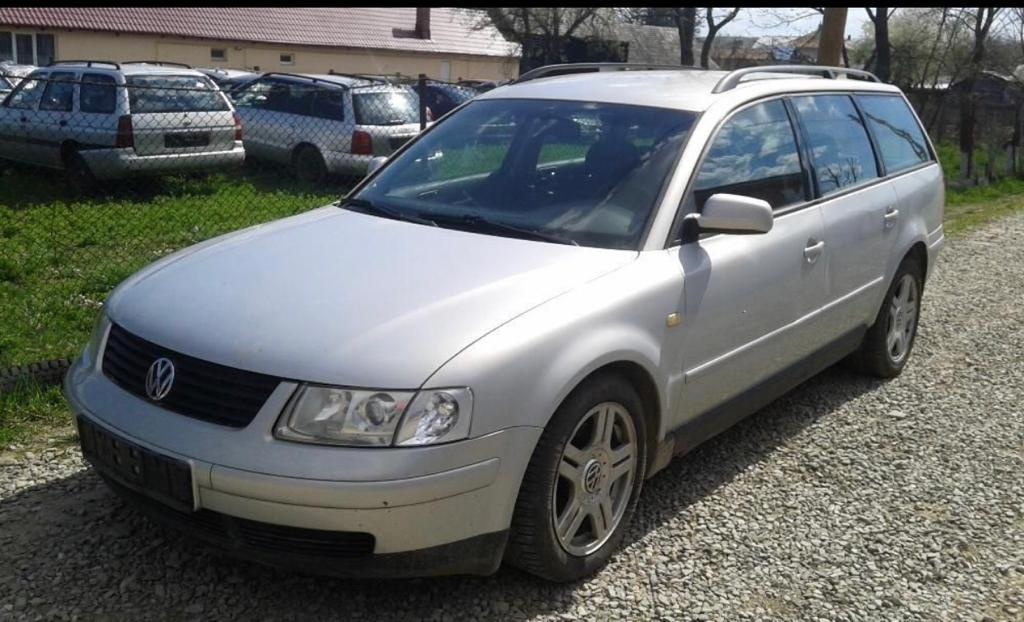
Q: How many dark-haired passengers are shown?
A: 0